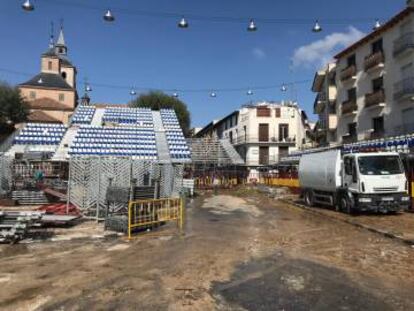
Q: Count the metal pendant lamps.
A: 13